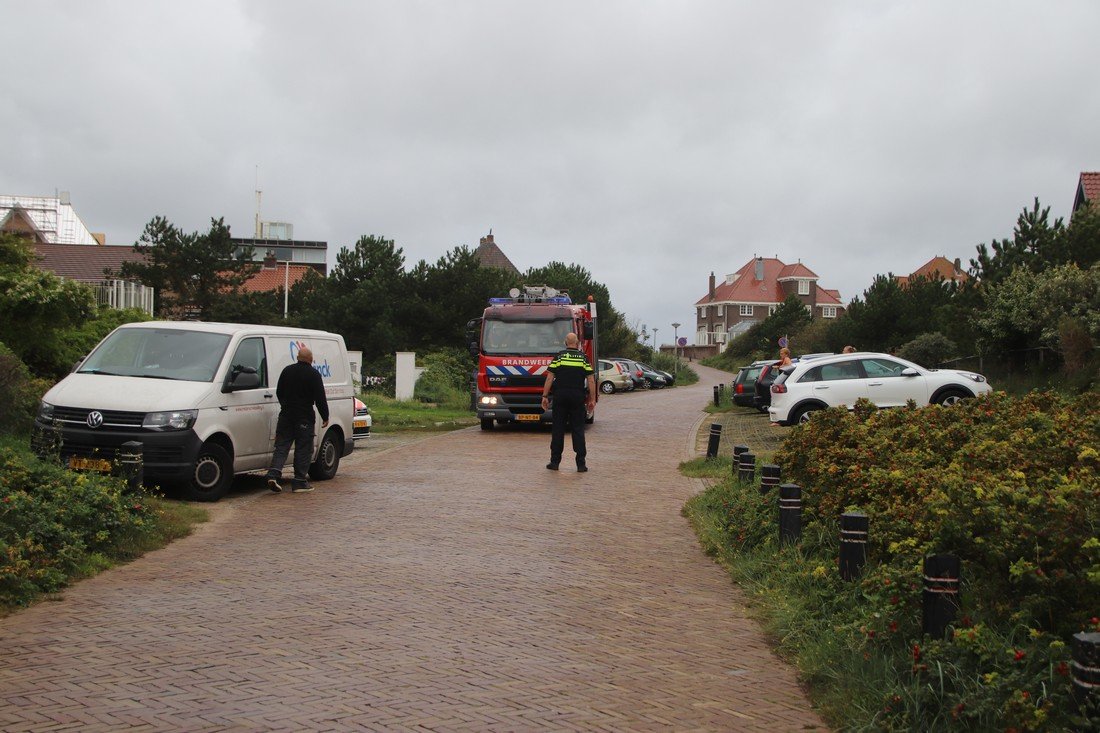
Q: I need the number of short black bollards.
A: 11